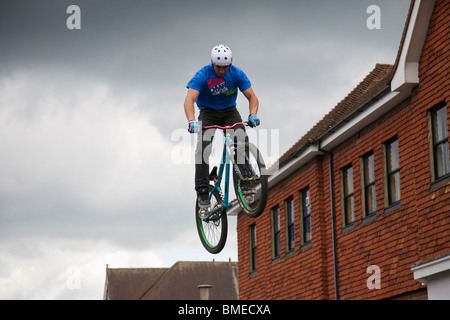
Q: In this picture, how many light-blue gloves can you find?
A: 2